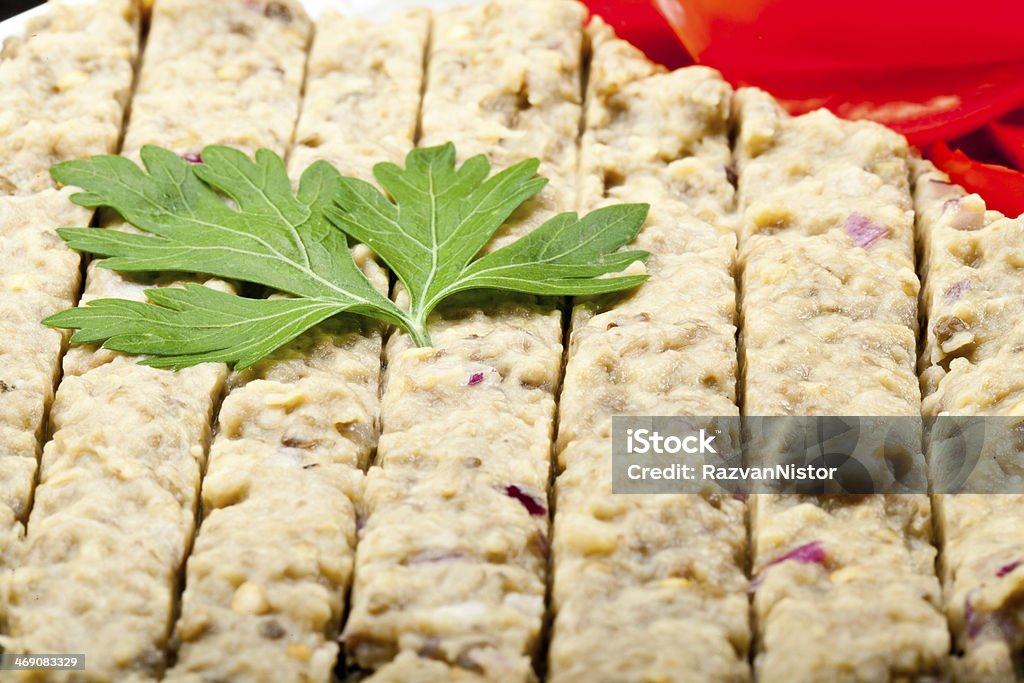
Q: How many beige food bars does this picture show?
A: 7